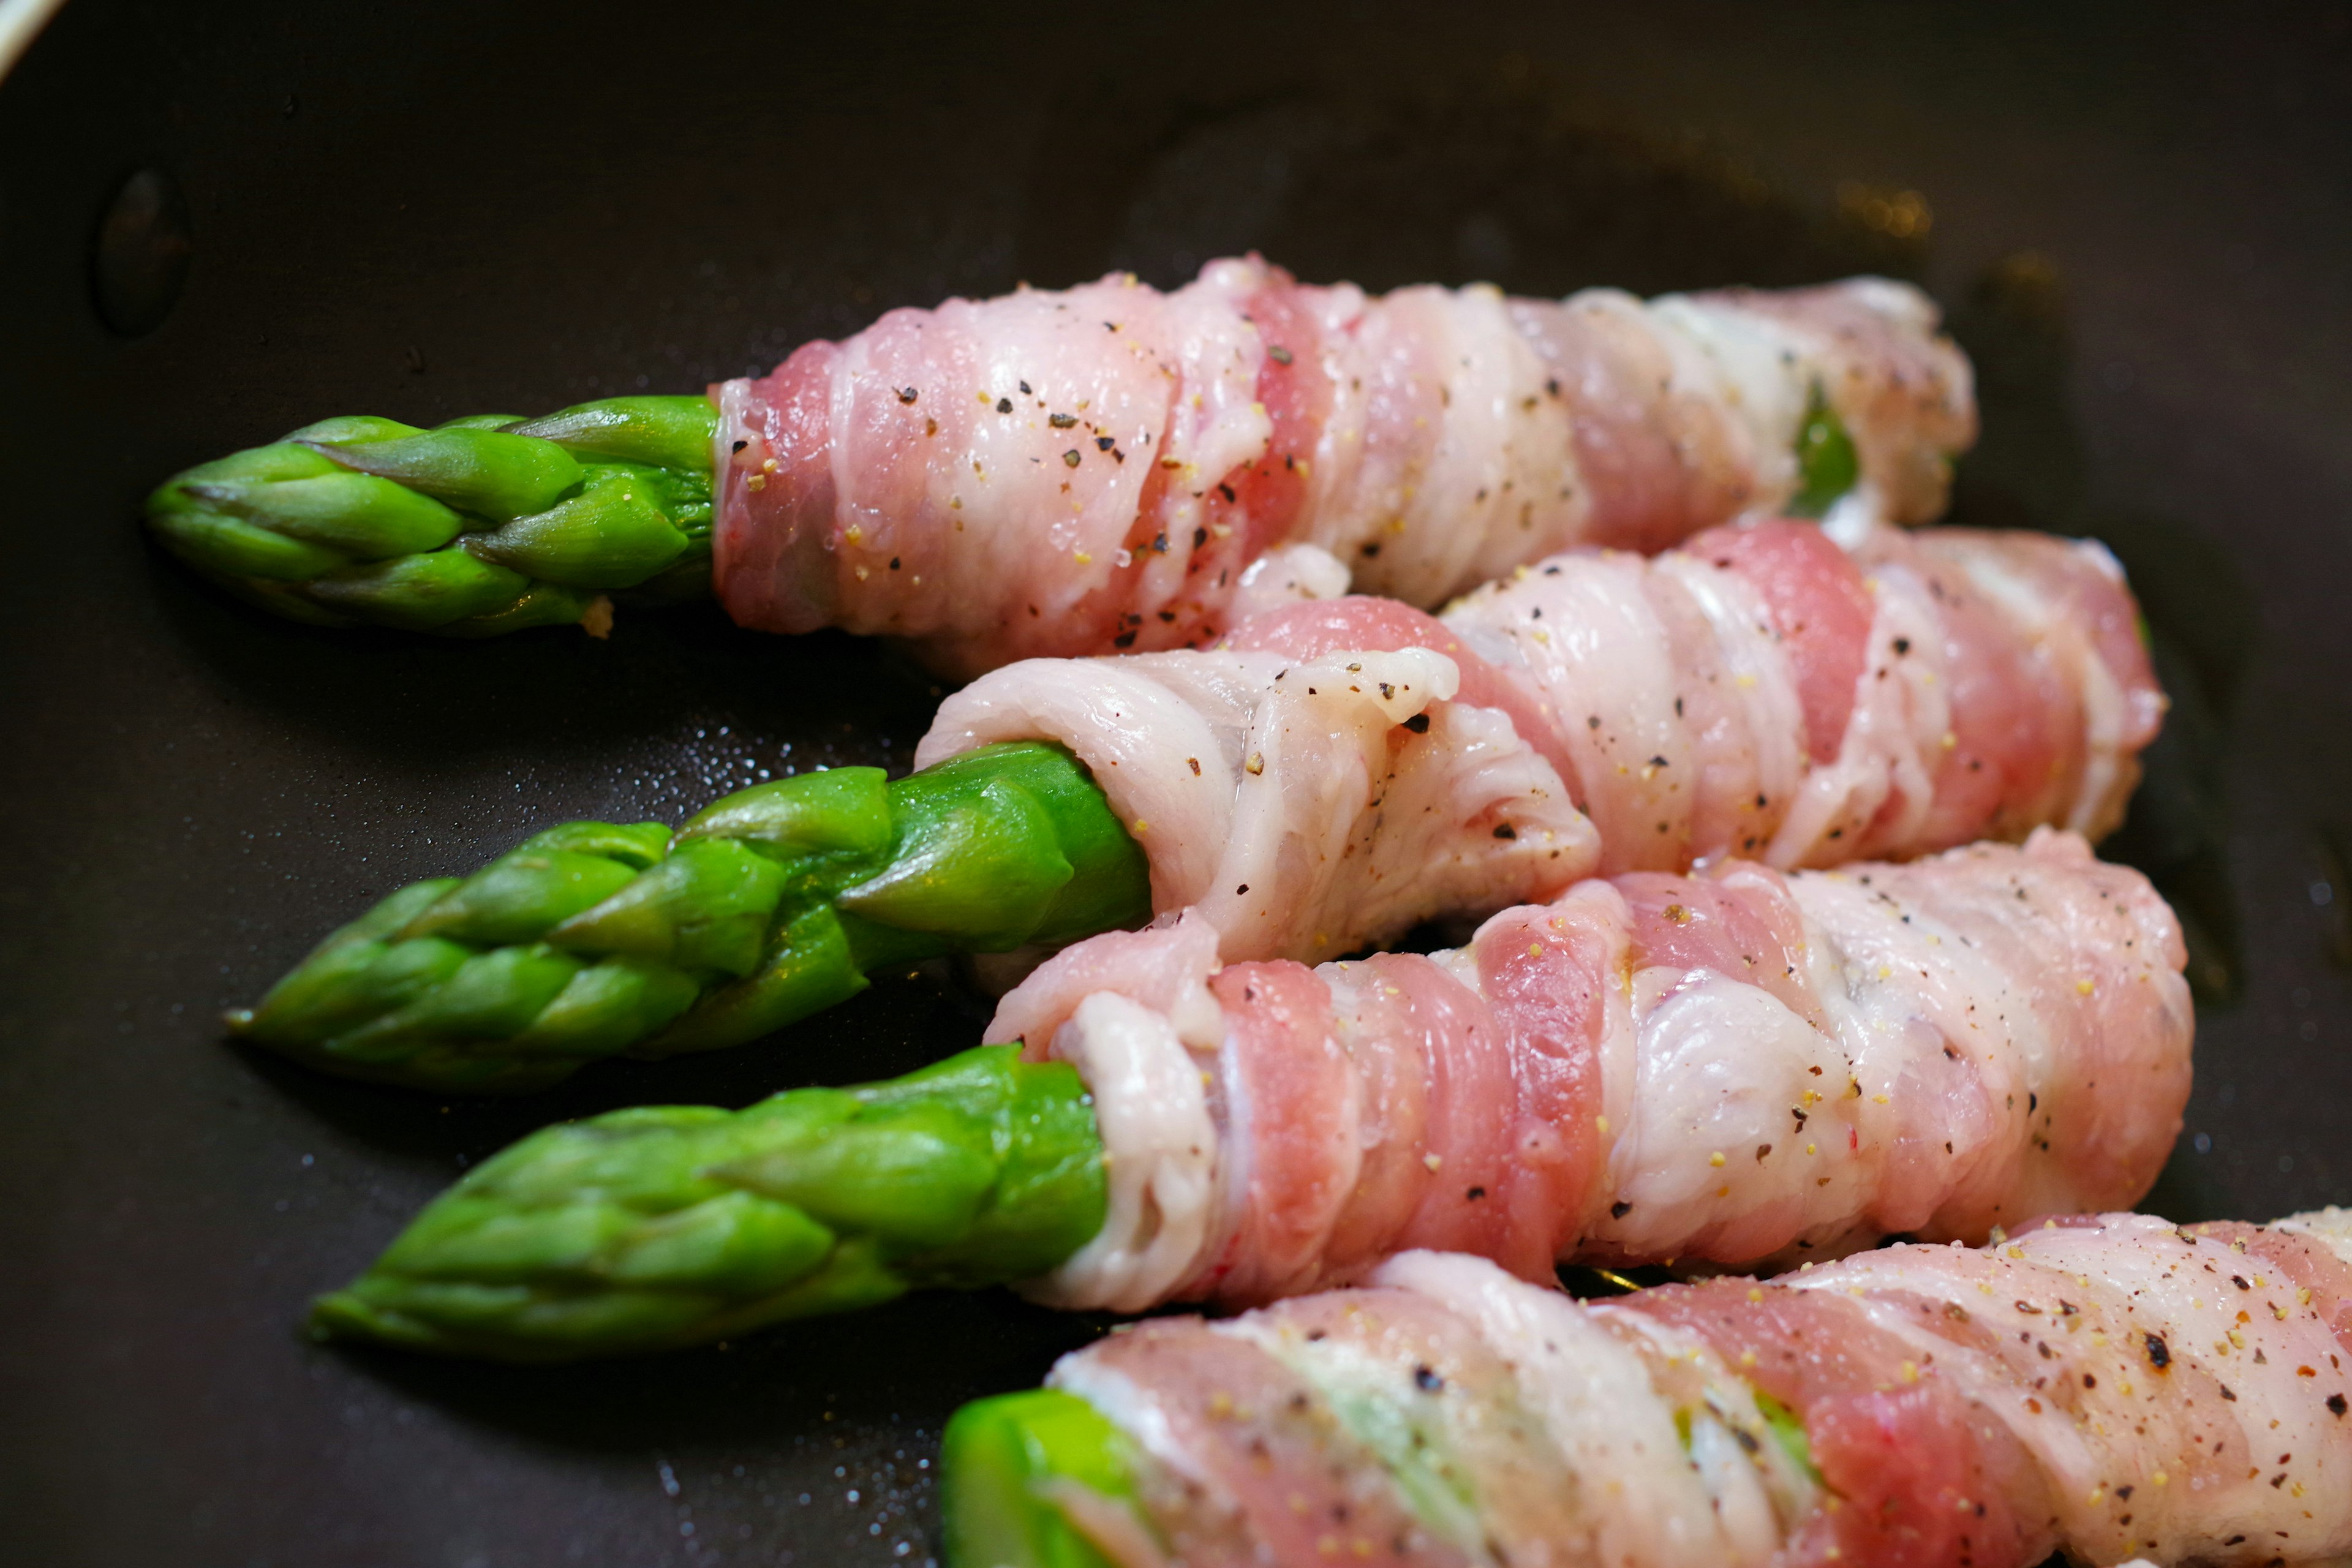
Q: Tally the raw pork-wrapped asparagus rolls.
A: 4